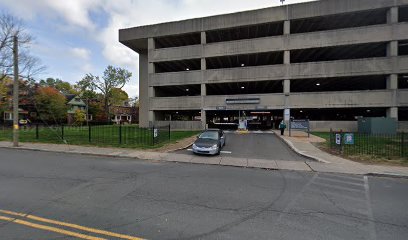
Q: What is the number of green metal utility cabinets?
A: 1